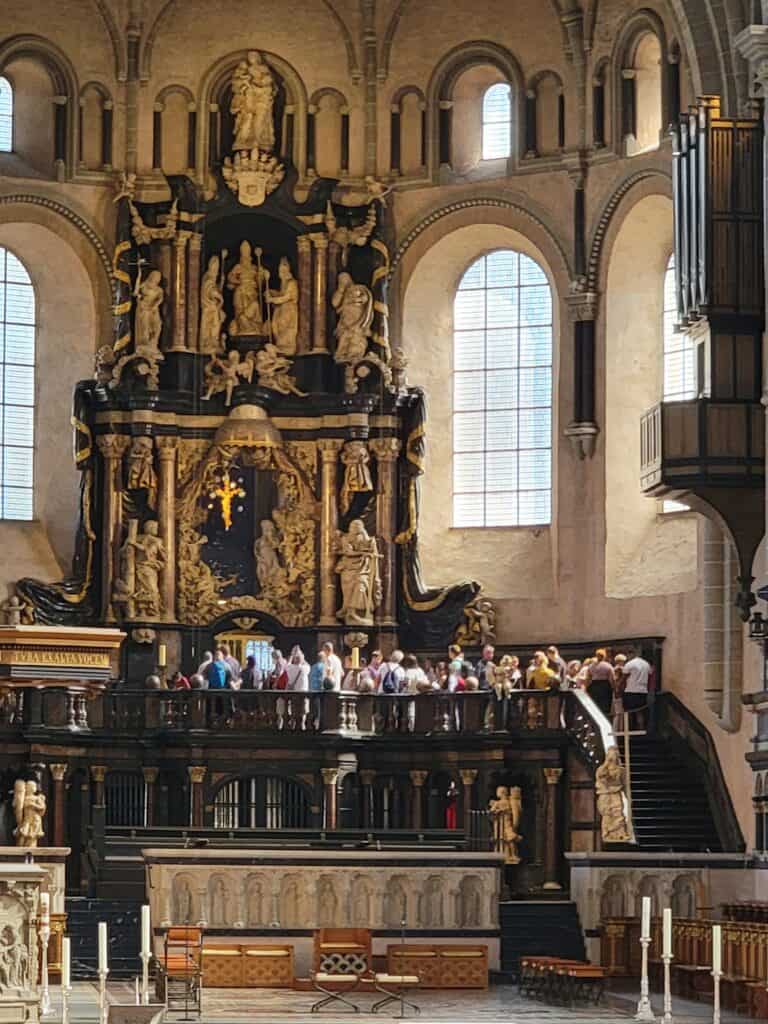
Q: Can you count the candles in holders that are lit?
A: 0